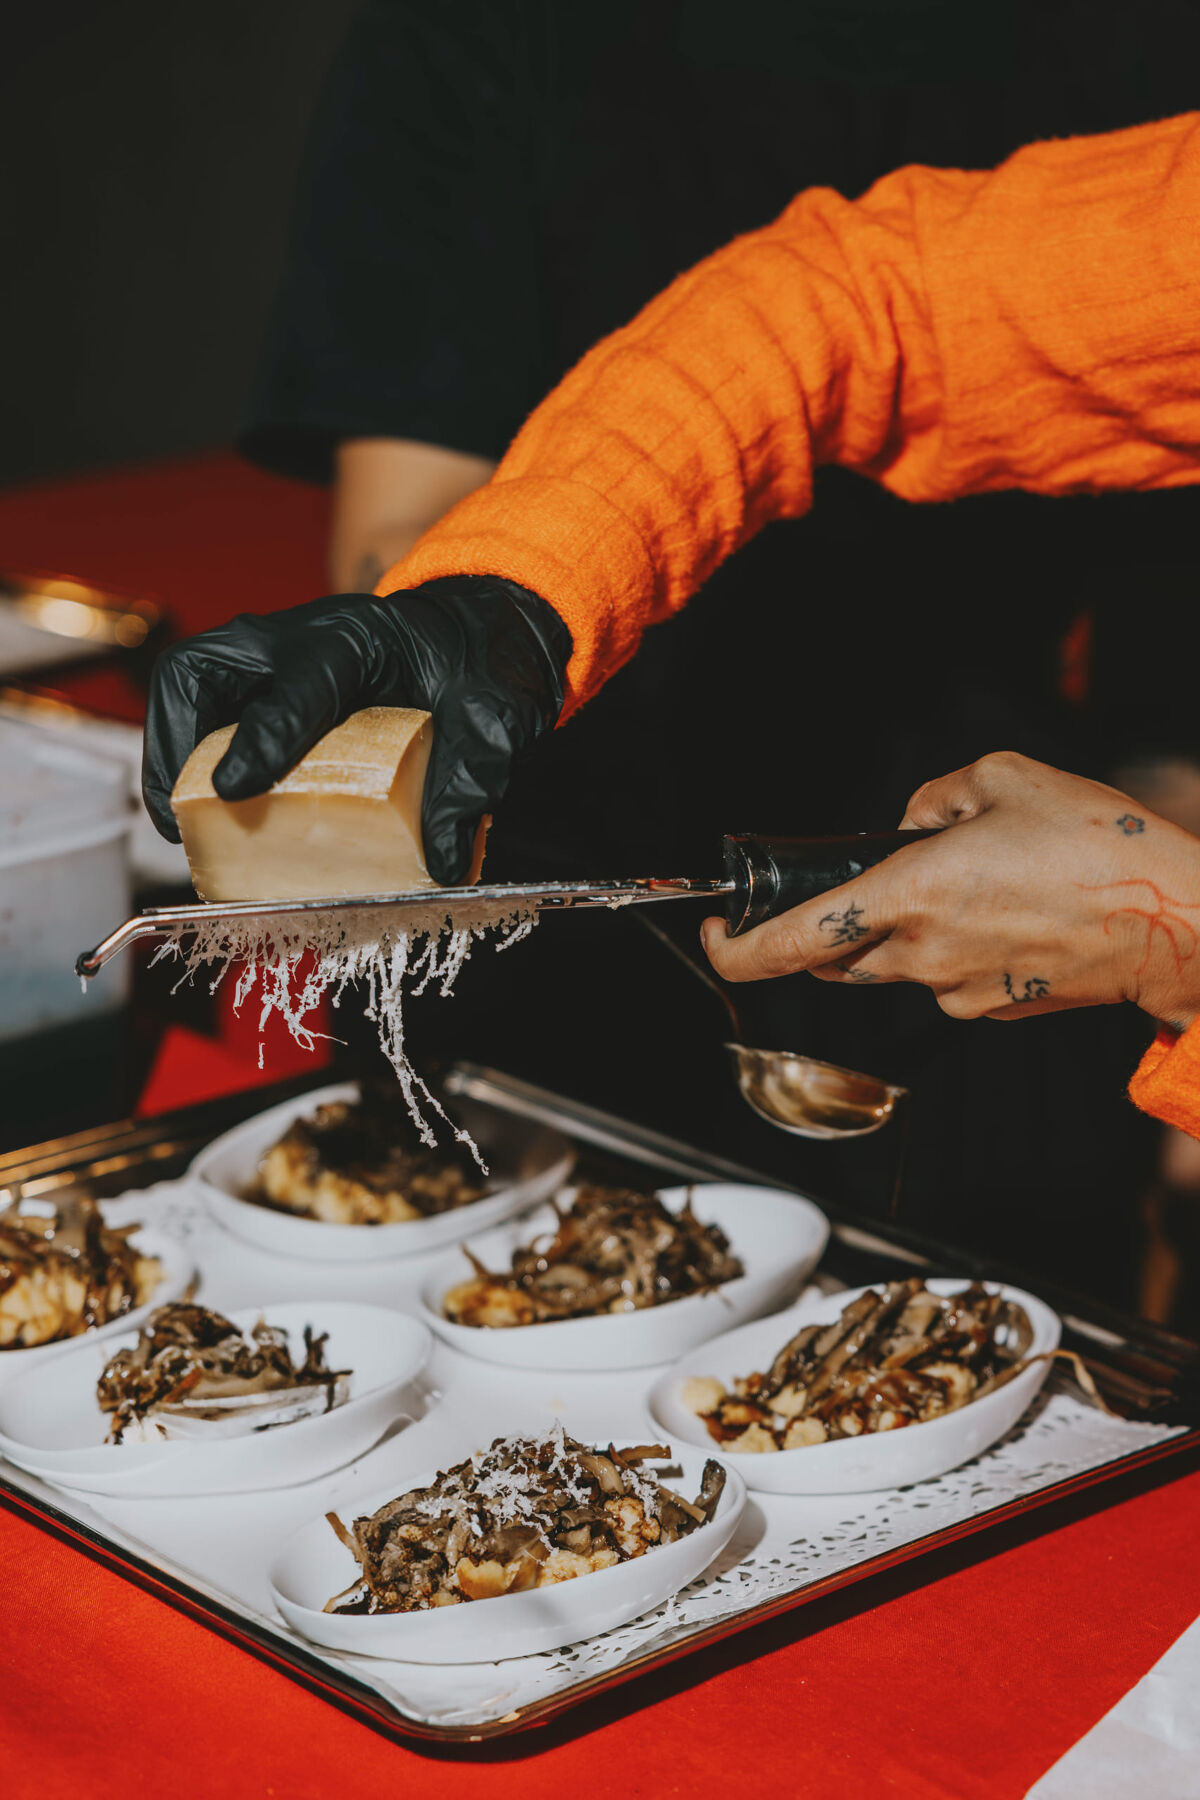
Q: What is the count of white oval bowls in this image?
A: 6